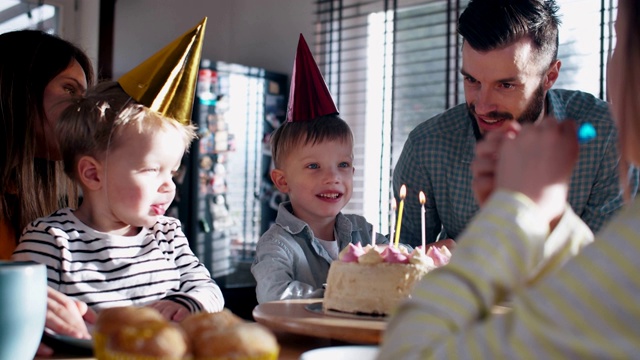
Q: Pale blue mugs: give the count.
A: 1